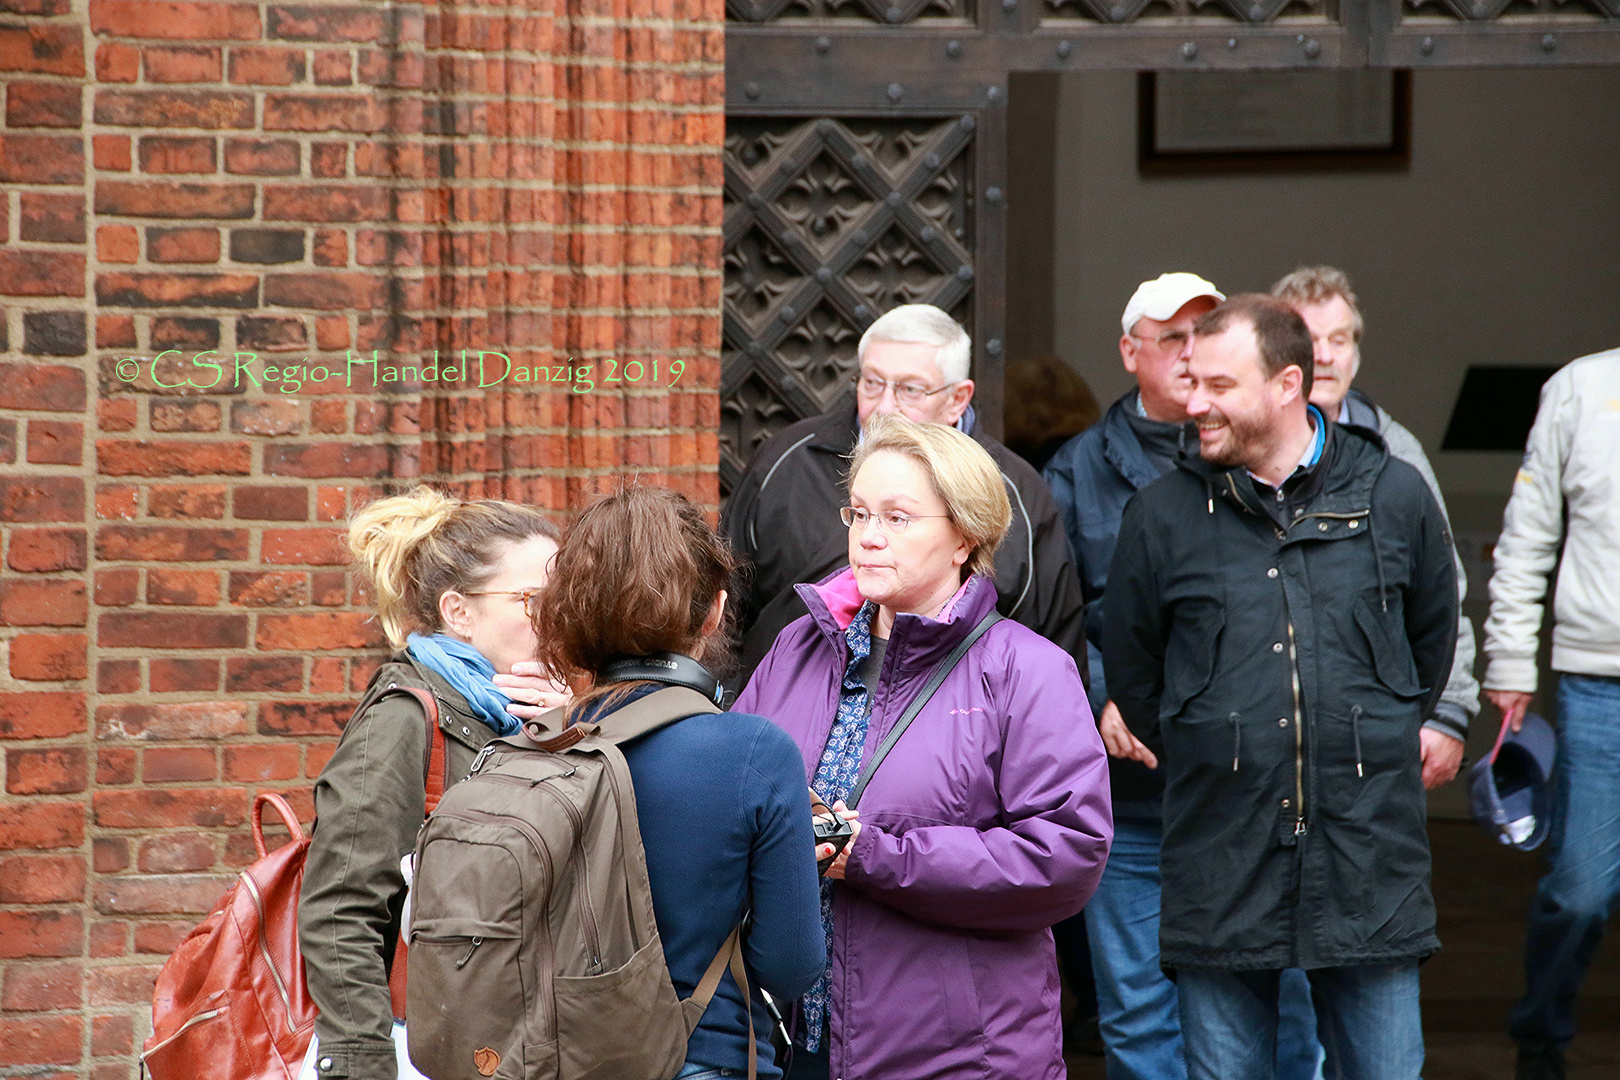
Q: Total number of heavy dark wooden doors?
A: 1